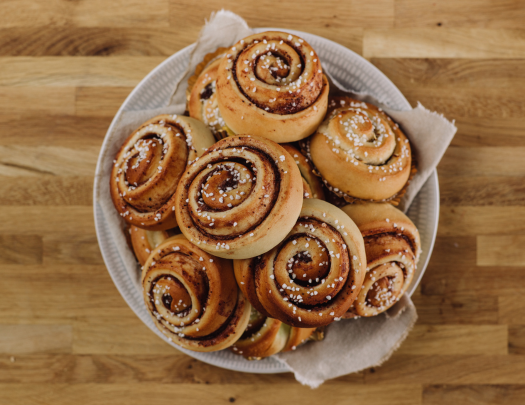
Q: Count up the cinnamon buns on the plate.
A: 11